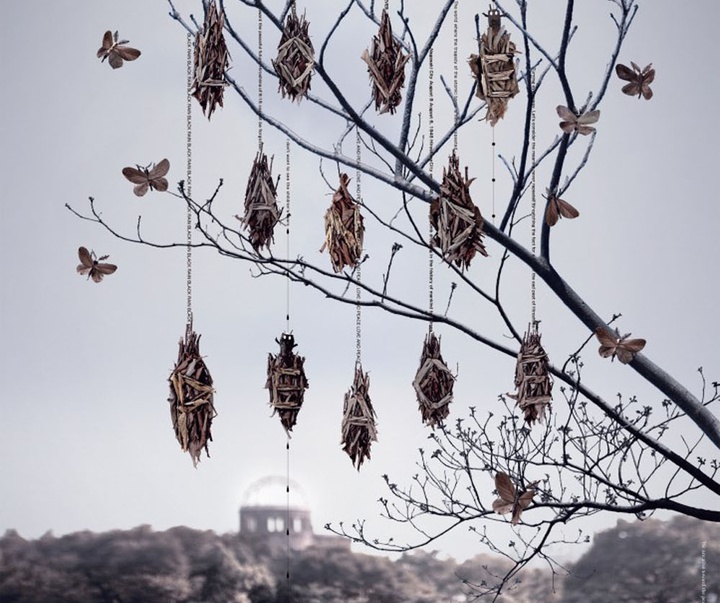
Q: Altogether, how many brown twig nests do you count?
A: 12